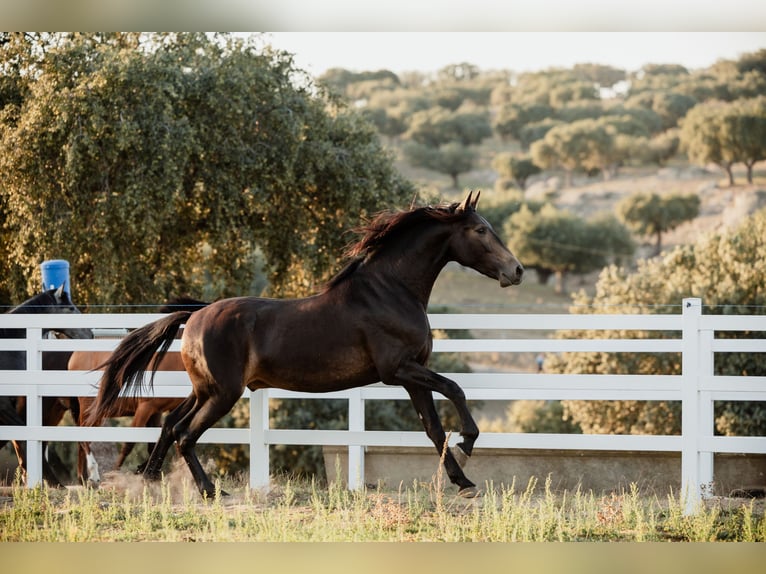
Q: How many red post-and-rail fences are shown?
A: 0